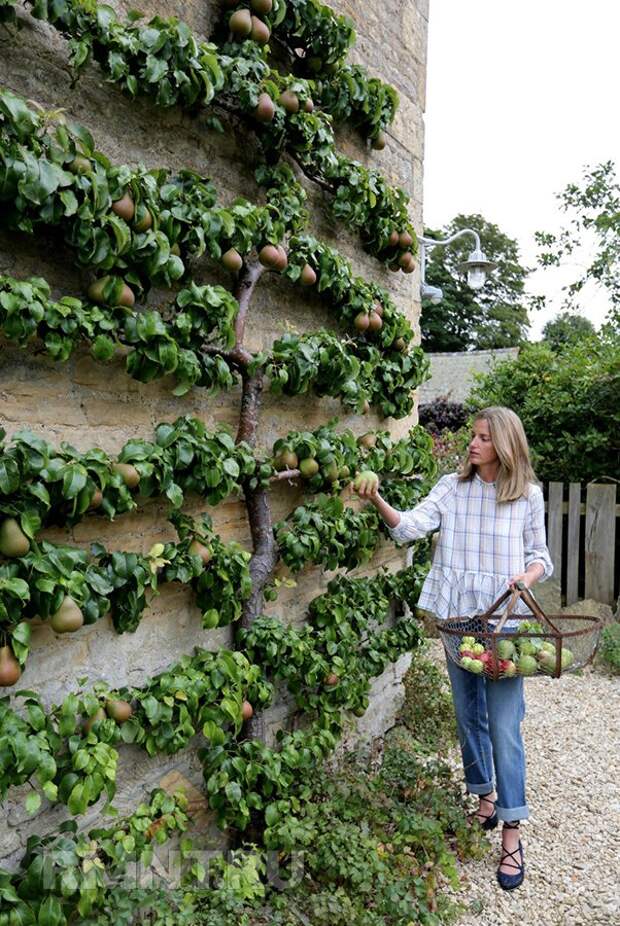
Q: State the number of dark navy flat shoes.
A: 2